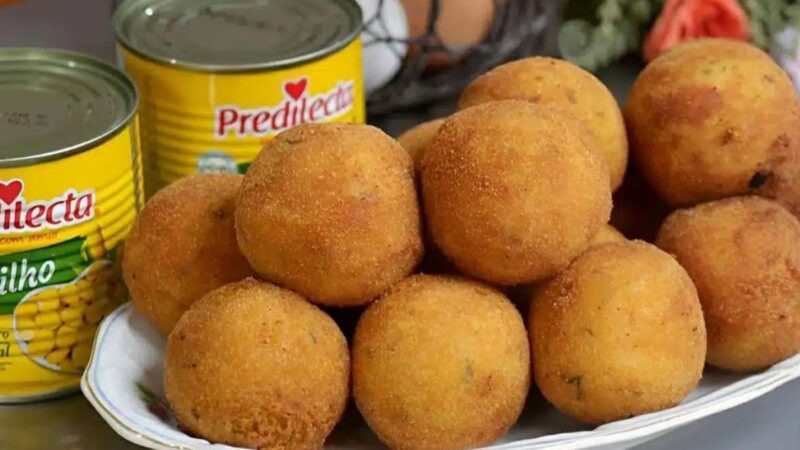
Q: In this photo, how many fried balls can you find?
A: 11